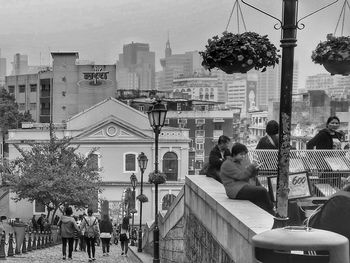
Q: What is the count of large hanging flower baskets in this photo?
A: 2